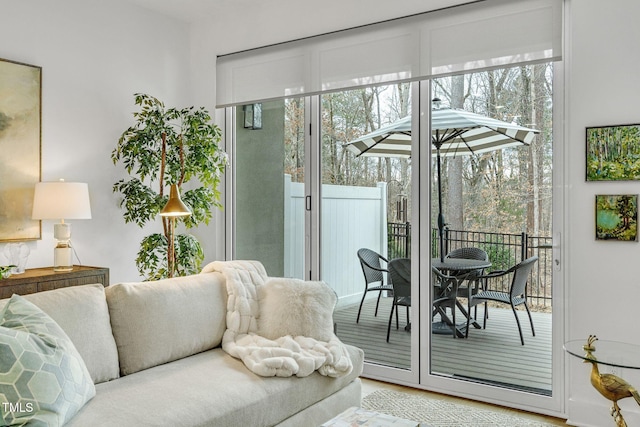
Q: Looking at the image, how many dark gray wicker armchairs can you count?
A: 4